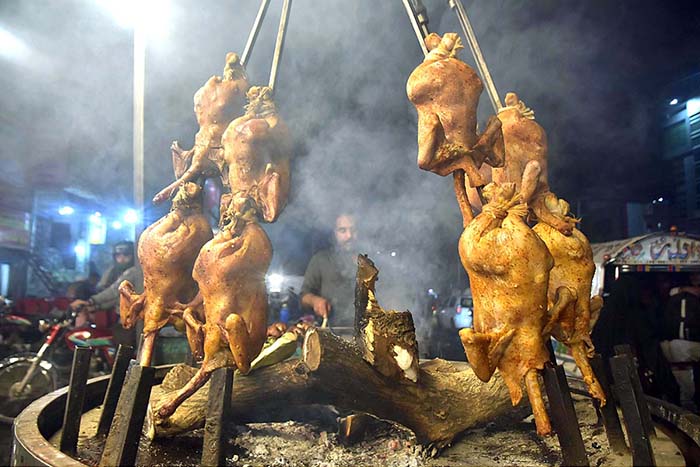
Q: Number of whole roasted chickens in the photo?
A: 8